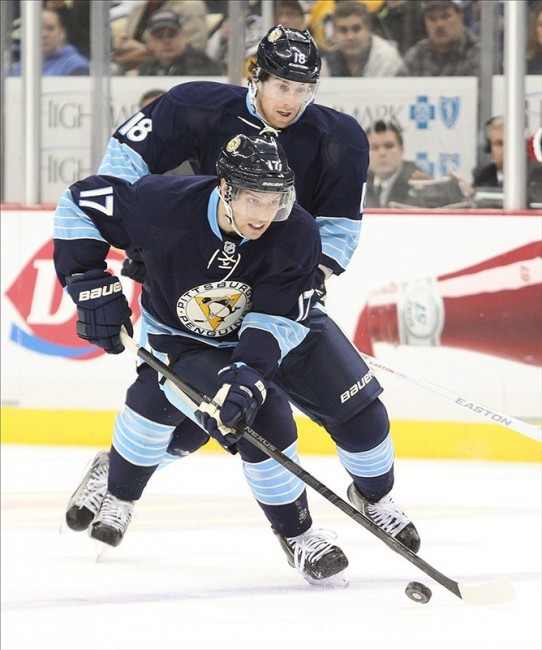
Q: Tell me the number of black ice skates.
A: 4